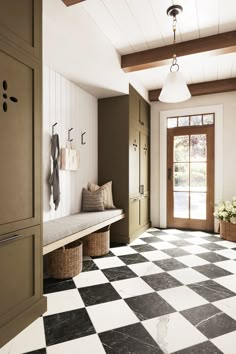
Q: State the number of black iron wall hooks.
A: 3